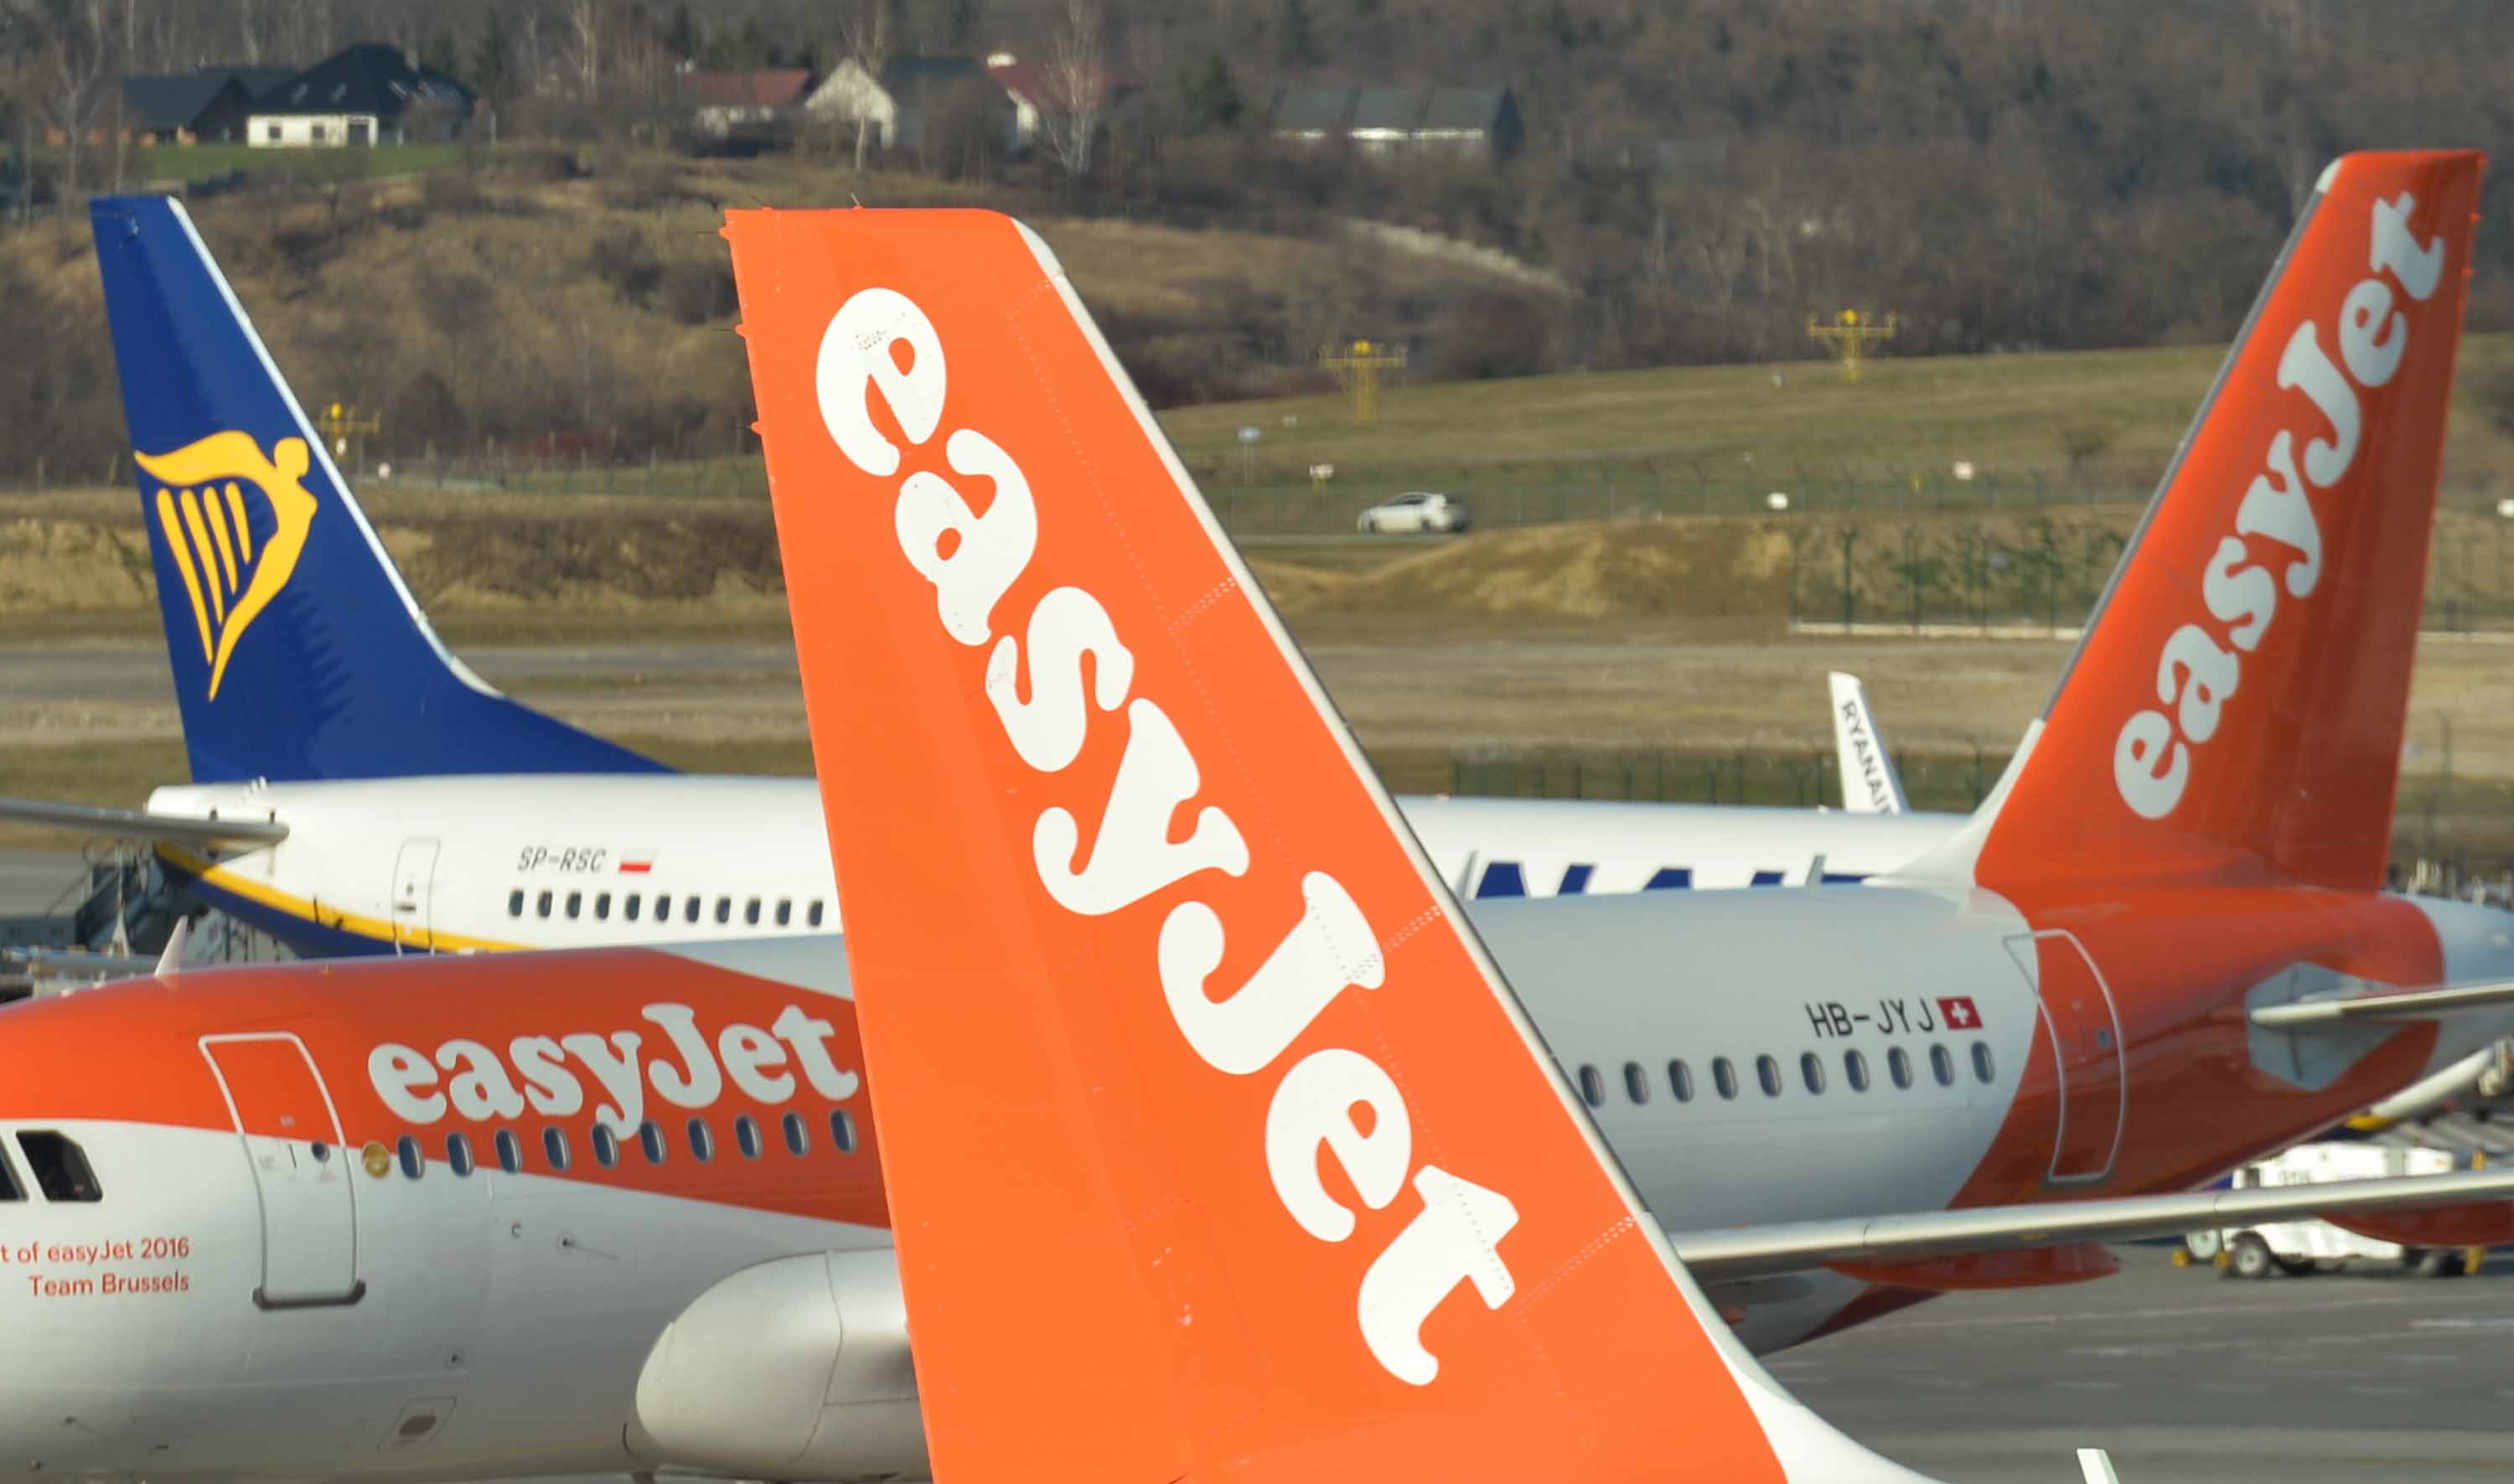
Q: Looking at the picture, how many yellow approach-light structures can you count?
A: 3